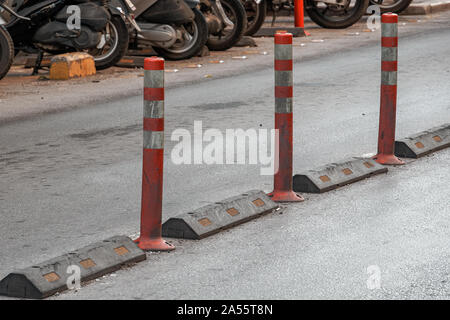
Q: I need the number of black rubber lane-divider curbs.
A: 4